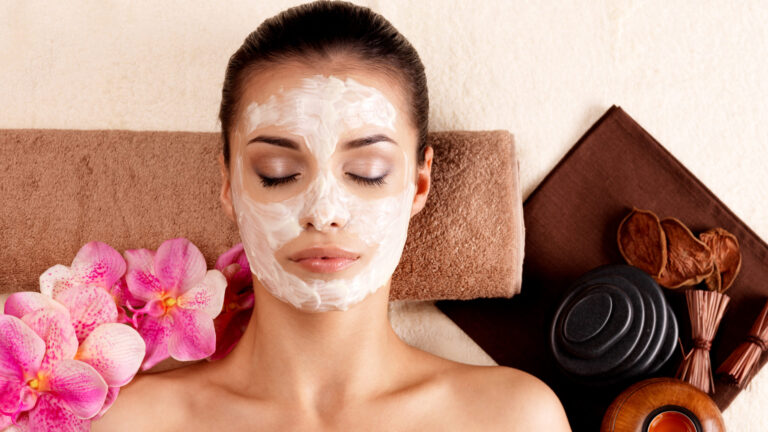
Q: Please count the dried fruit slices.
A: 3